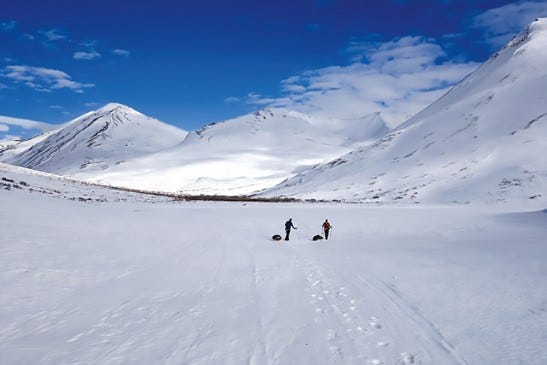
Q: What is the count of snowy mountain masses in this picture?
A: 3